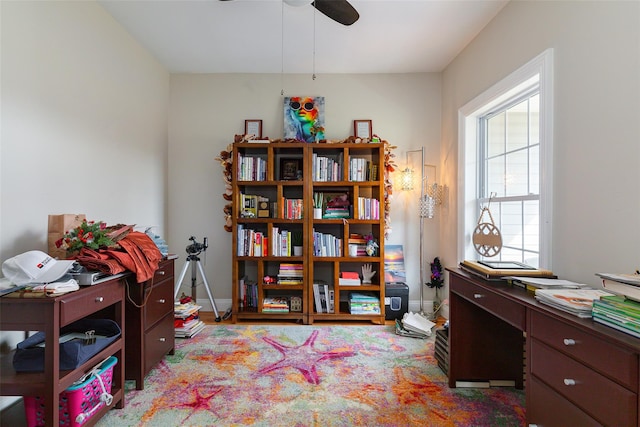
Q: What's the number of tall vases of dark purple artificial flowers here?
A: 1